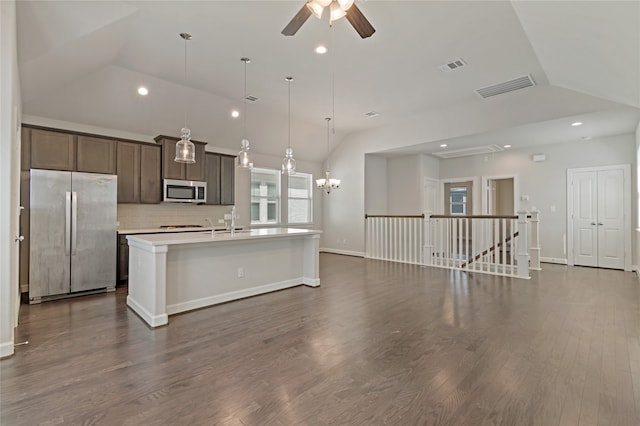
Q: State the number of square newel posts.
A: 3